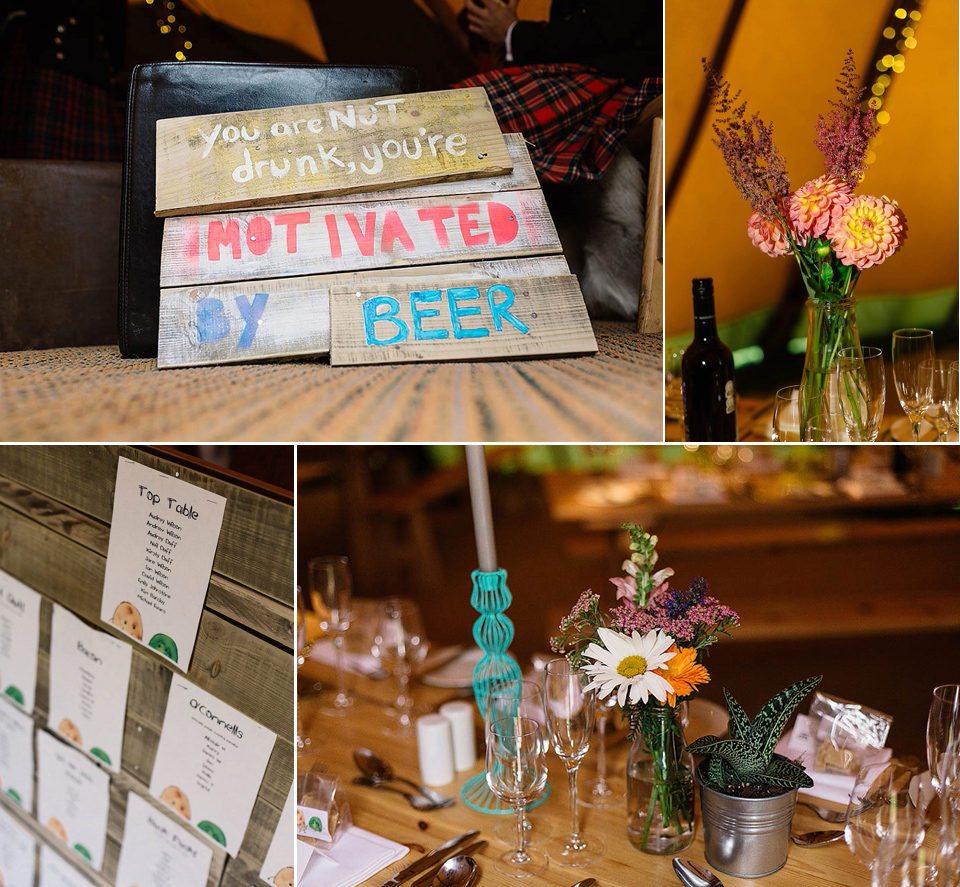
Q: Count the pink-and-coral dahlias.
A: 3